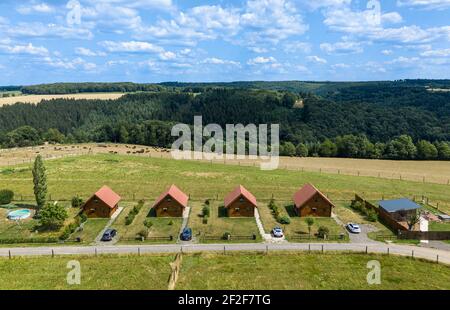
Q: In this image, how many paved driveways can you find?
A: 4